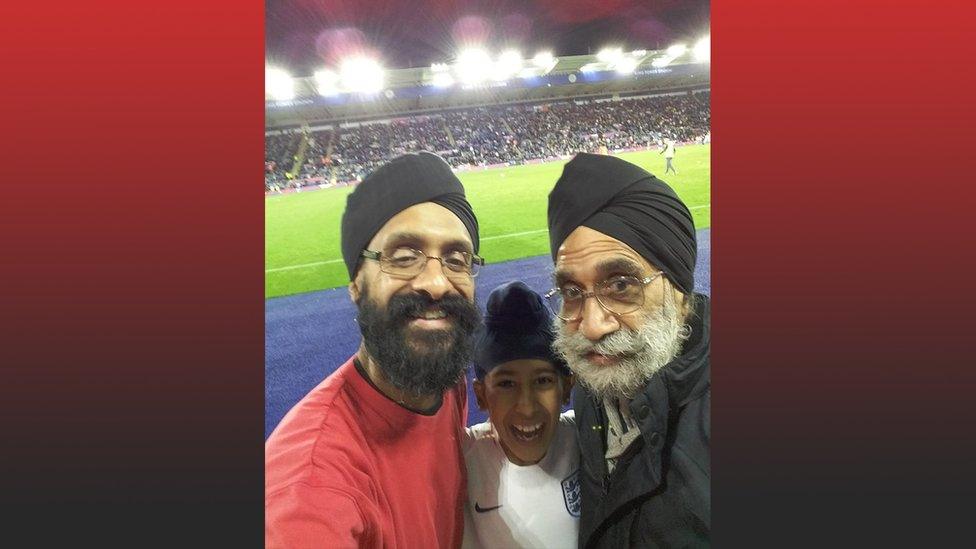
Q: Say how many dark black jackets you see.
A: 1